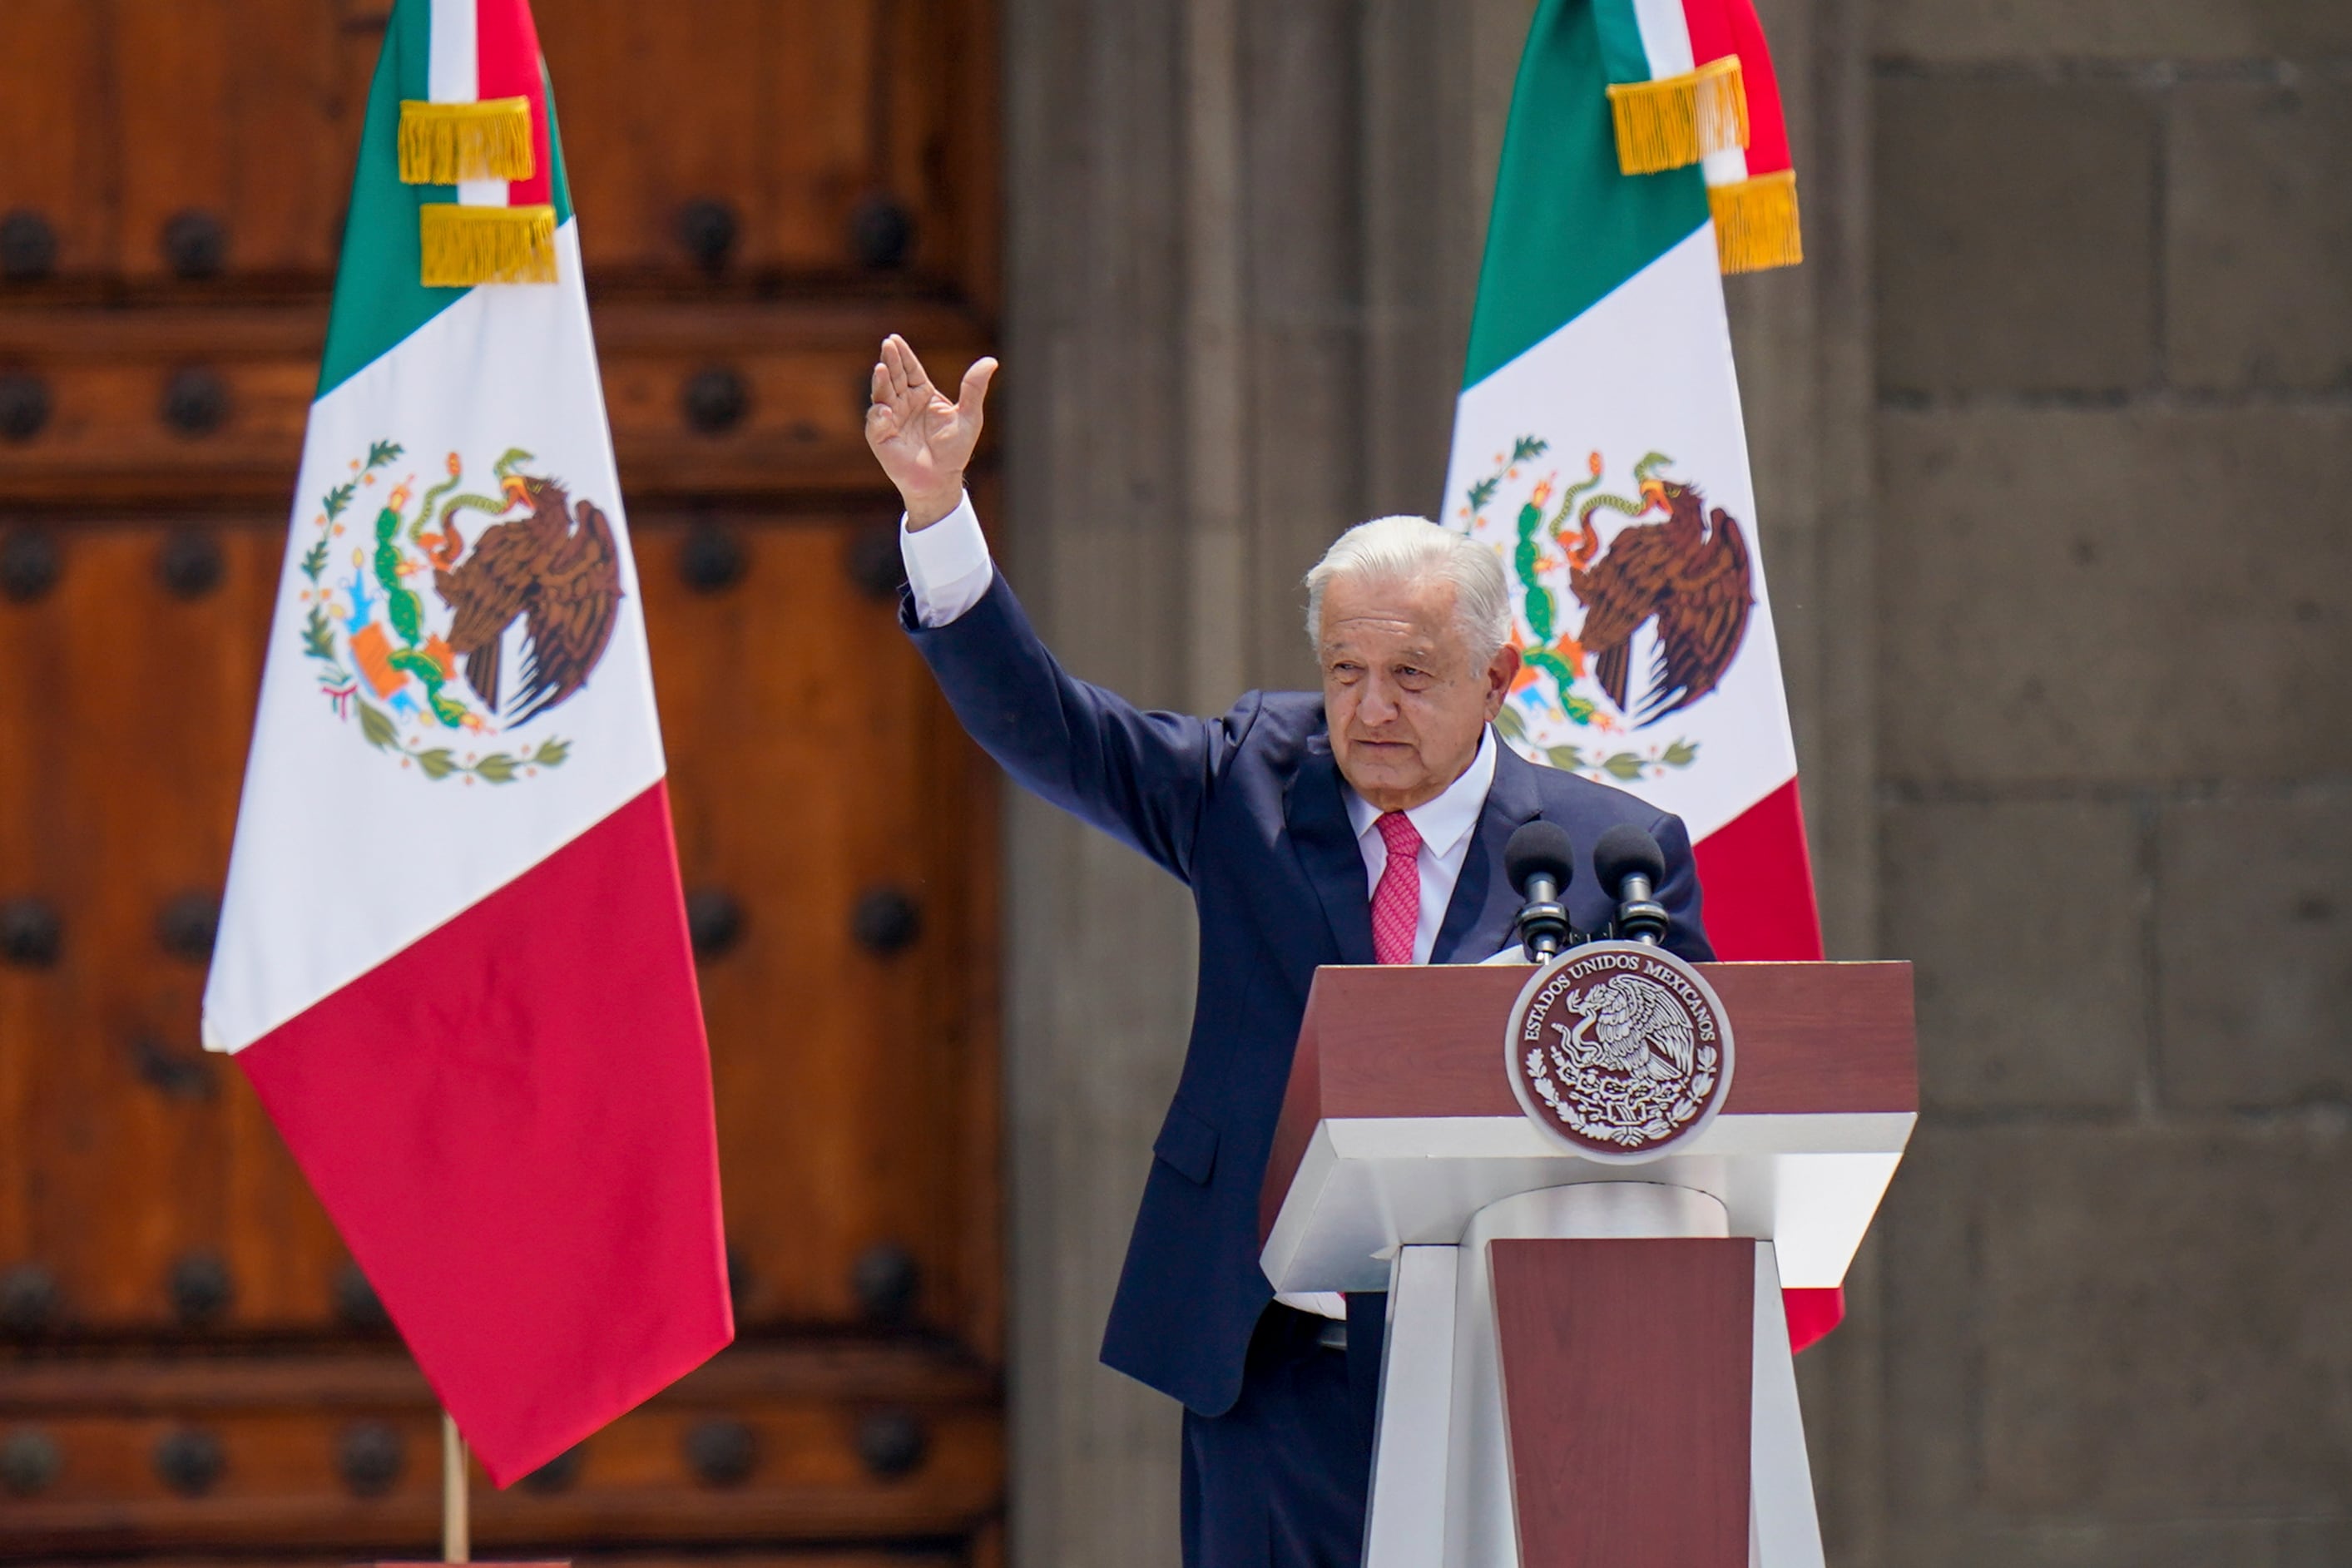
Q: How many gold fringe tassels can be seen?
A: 4